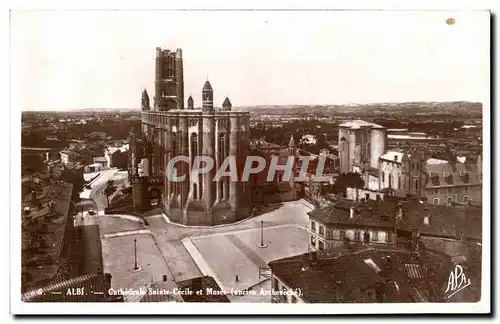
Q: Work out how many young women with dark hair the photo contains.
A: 0